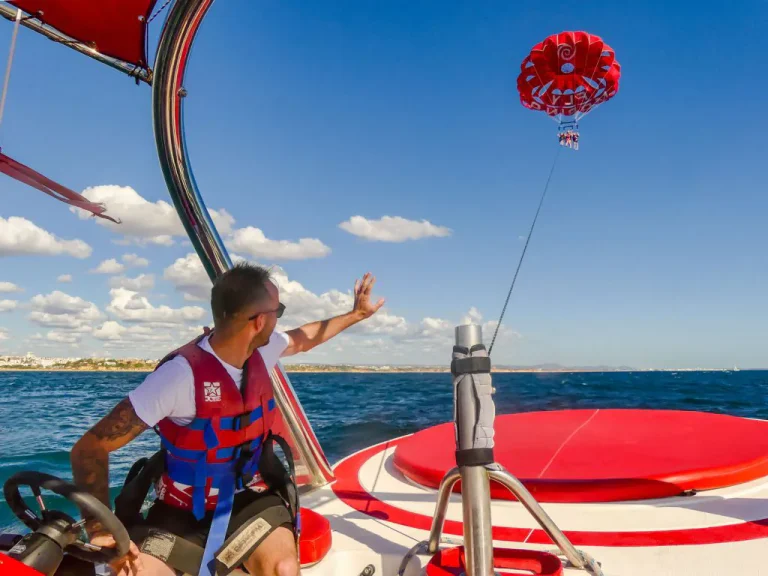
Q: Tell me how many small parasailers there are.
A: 3